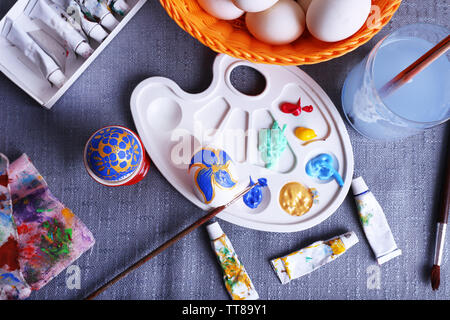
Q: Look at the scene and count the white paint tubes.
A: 8